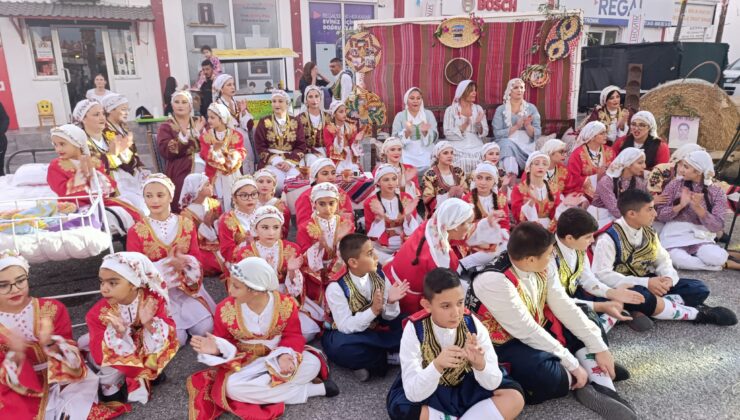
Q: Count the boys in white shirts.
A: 5